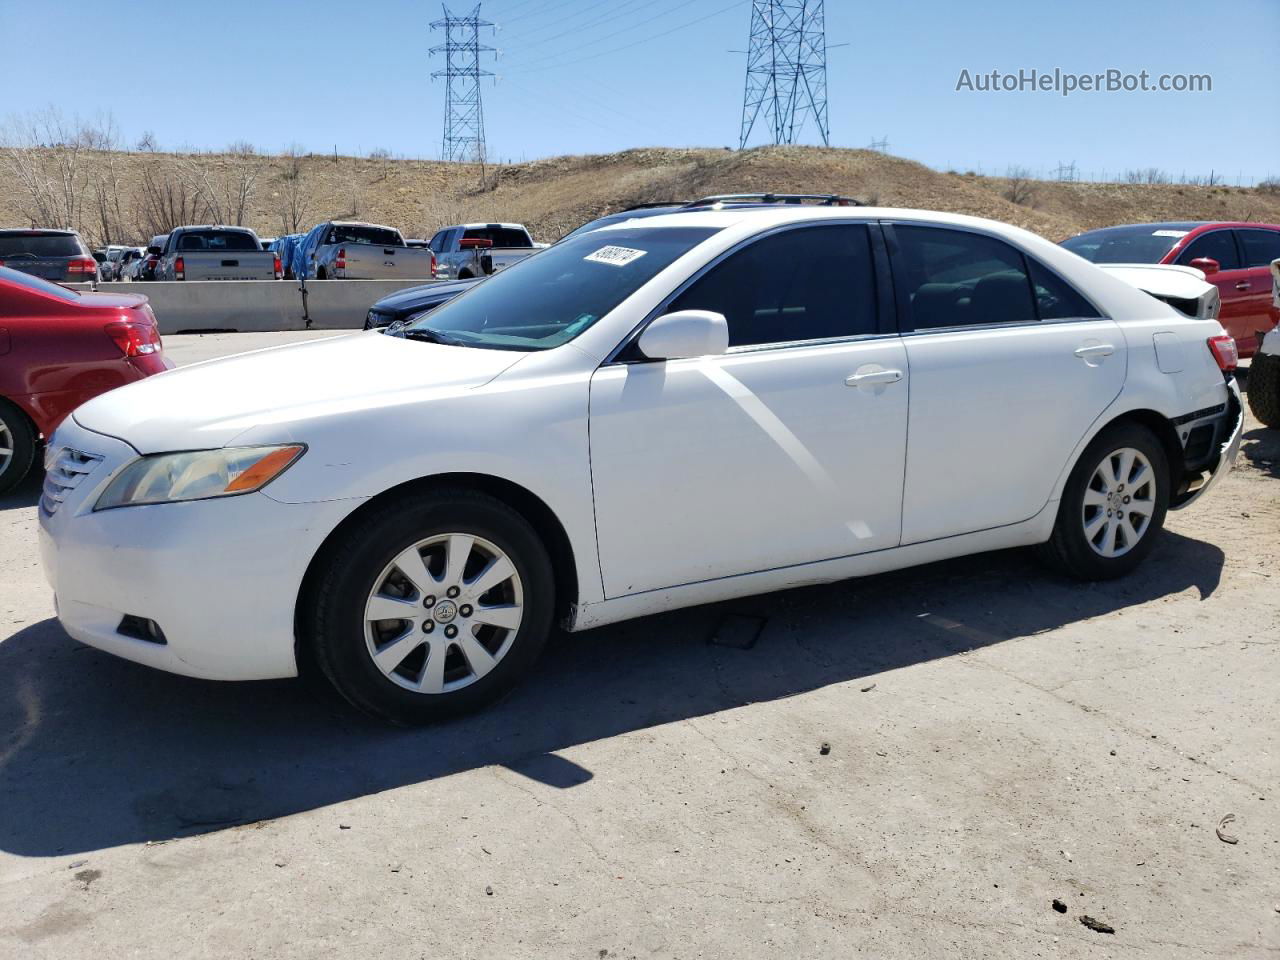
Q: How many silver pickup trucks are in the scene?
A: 3